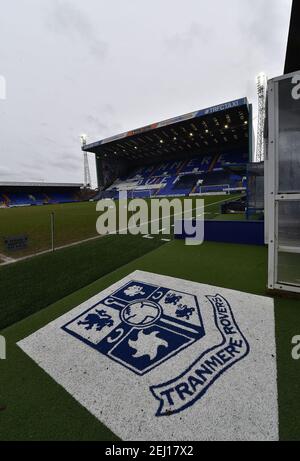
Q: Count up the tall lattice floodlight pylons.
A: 2